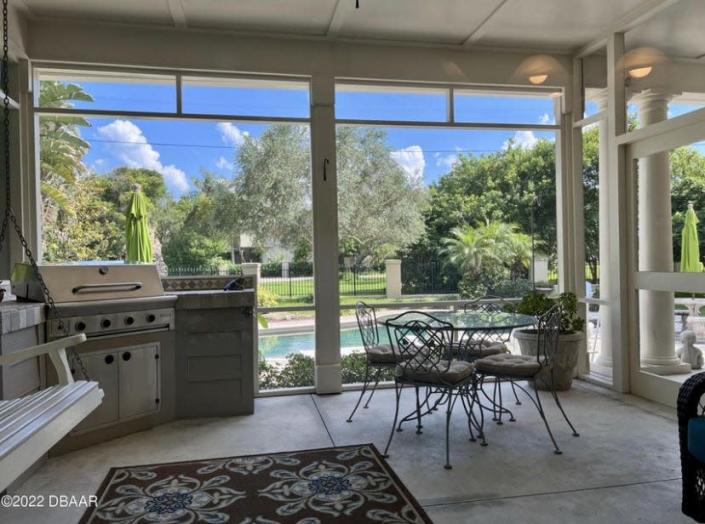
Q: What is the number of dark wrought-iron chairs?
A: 4